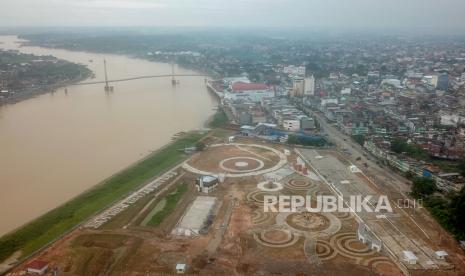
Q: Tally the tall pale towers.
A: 2